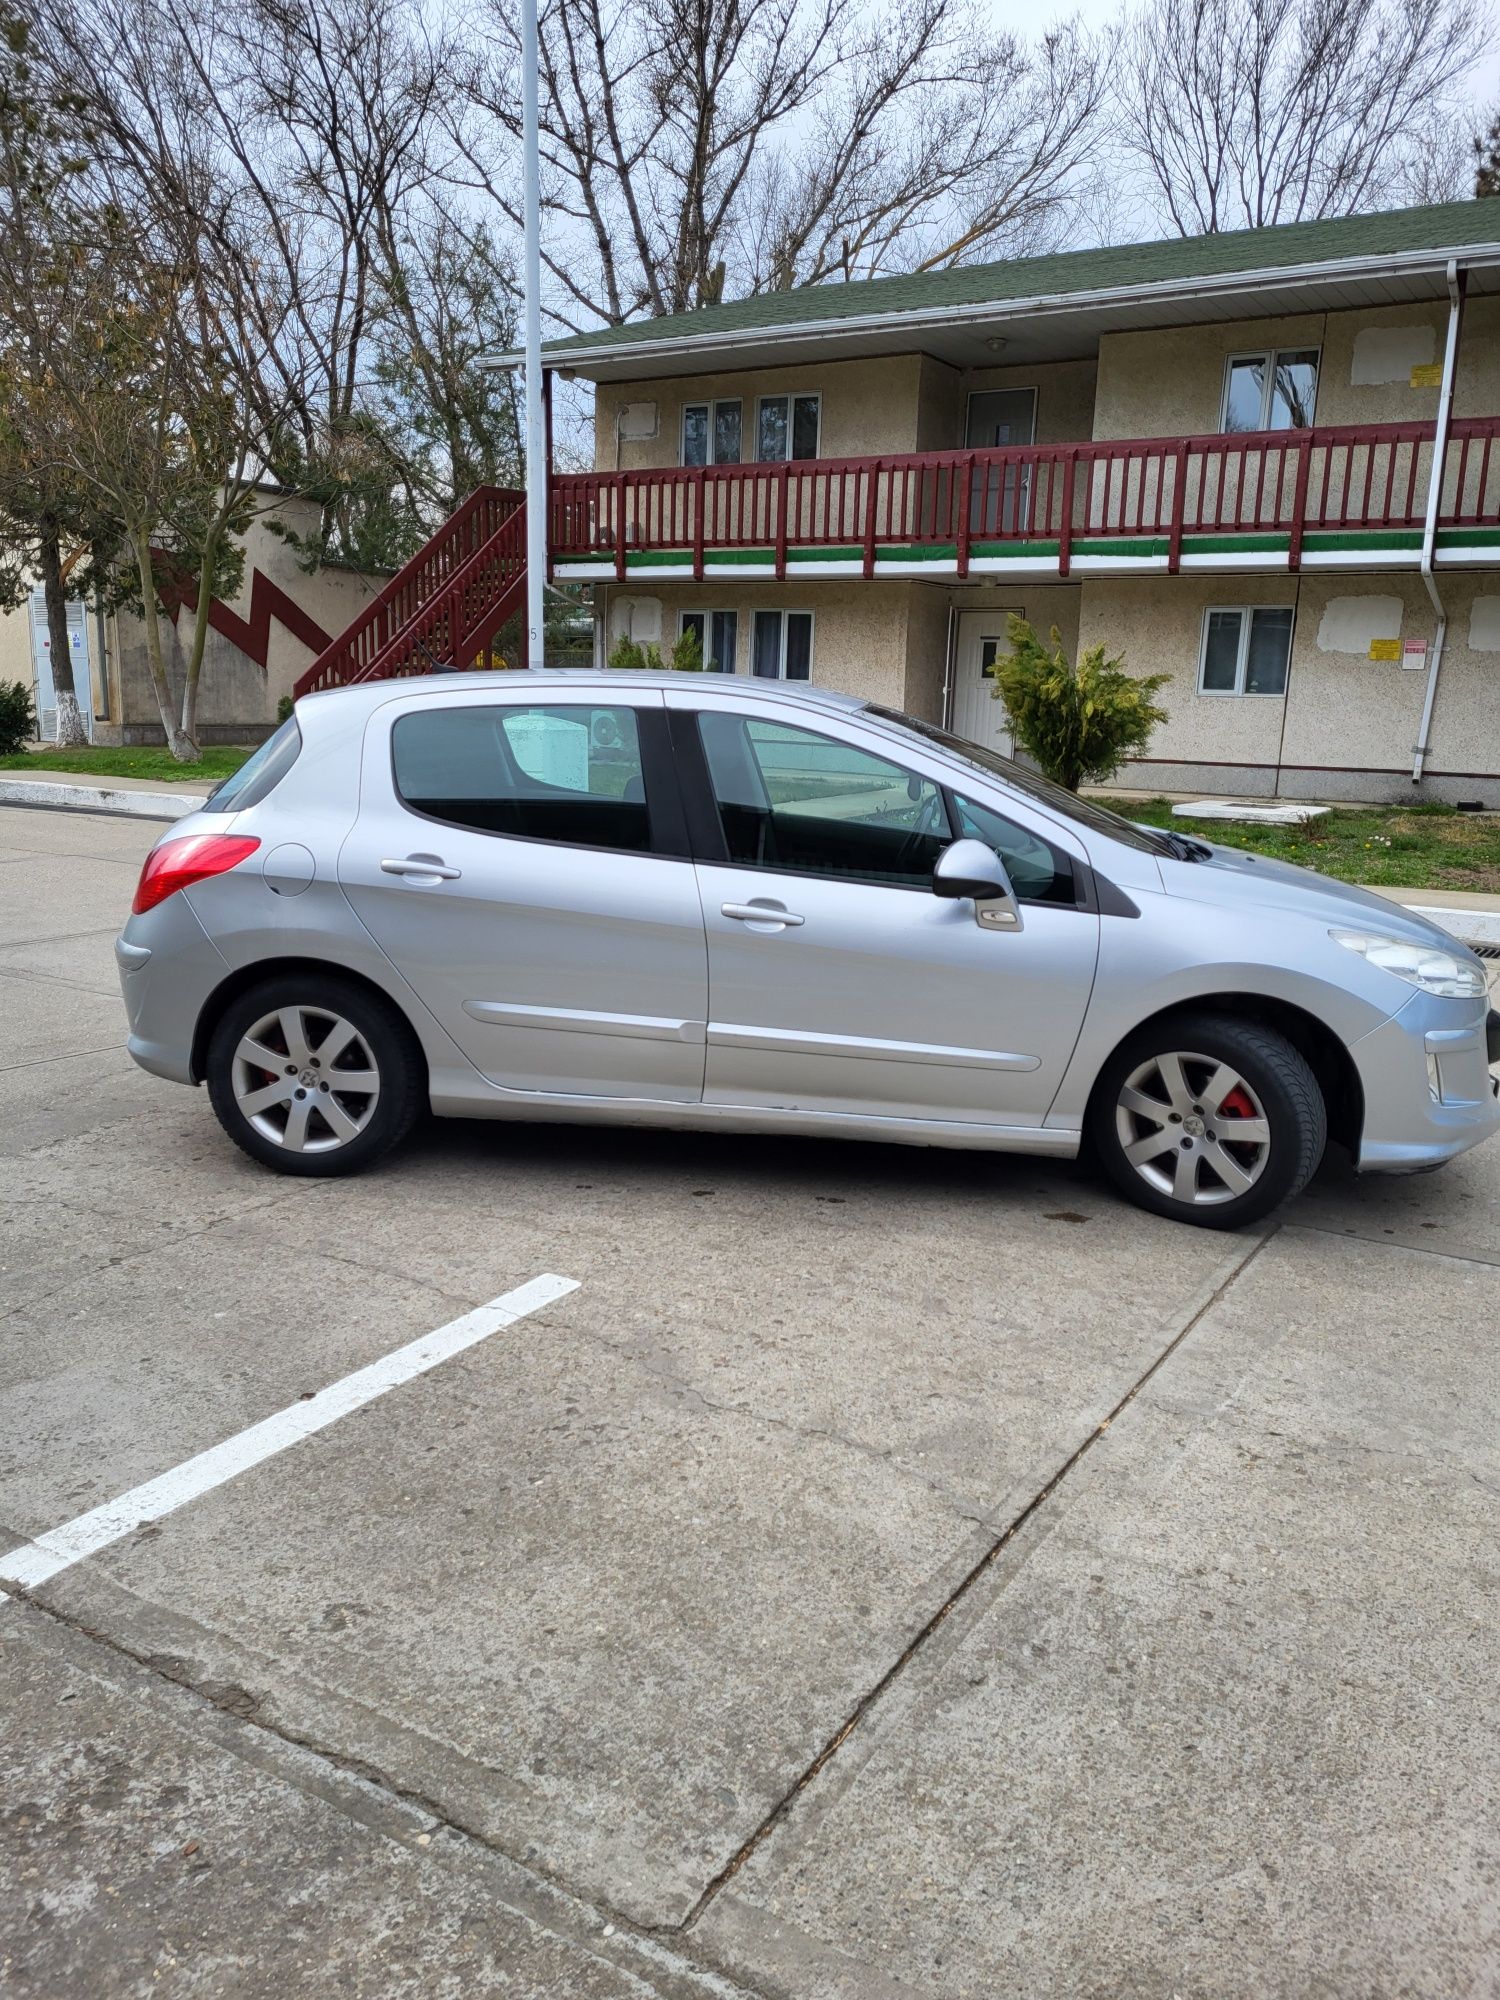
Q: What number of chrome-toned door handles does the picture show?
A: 2